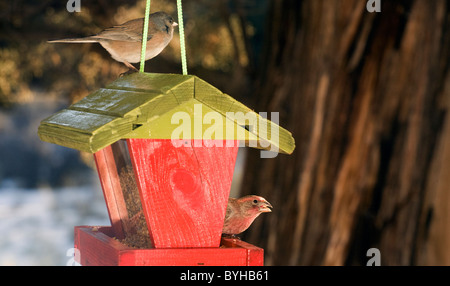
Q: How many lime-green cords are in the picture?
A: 2